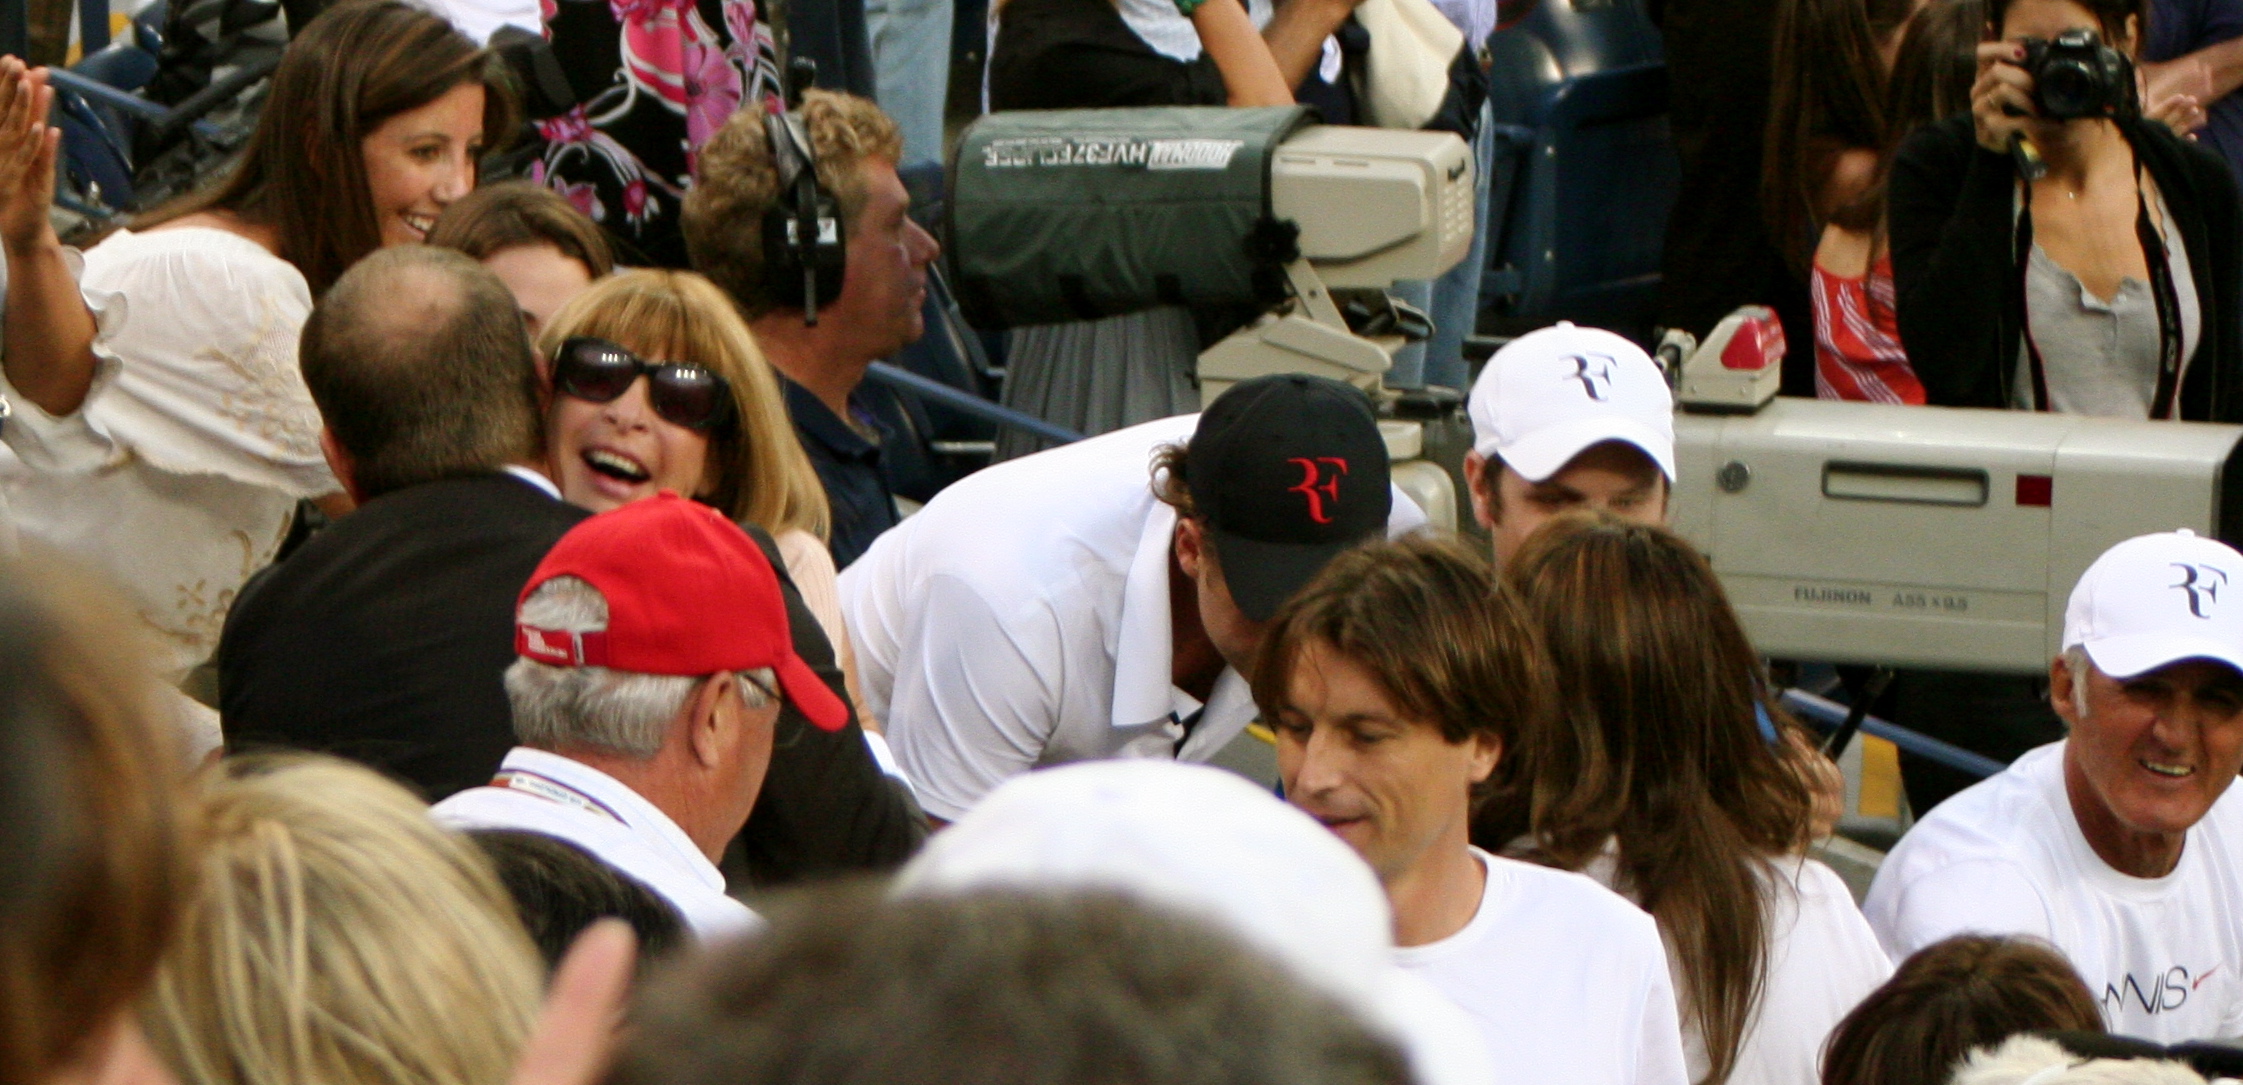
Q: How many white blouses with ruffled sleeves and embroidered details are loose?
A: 1